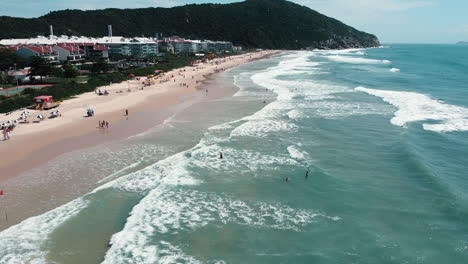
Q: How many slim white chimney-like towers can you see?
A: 2